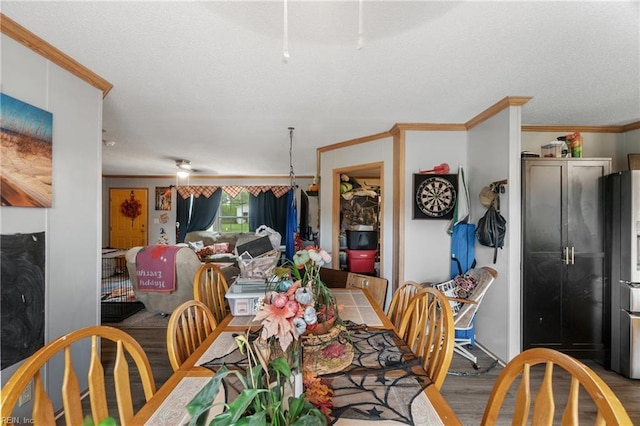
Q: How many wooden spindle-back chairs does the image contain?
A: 6